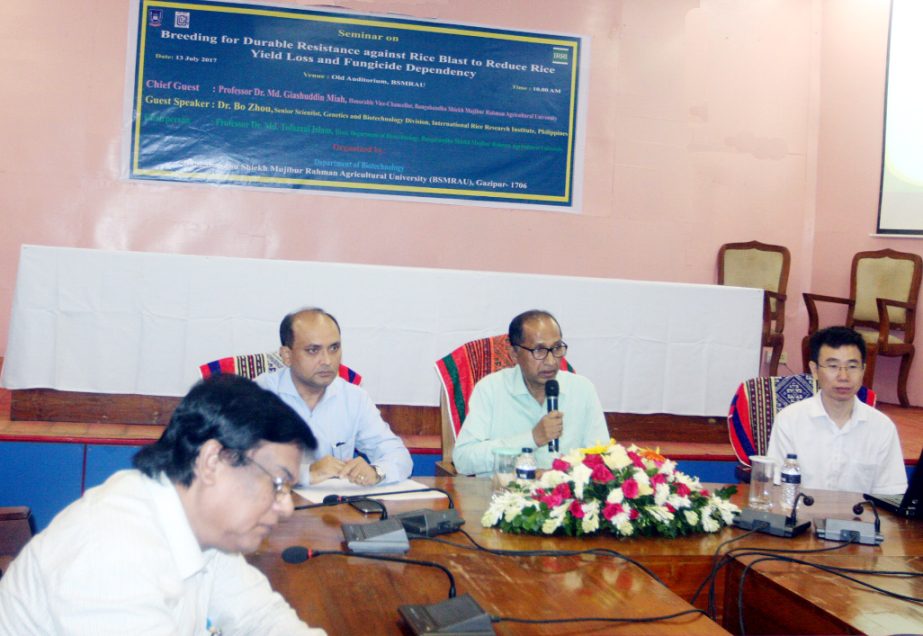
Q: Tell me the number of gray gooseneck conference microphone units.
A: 5